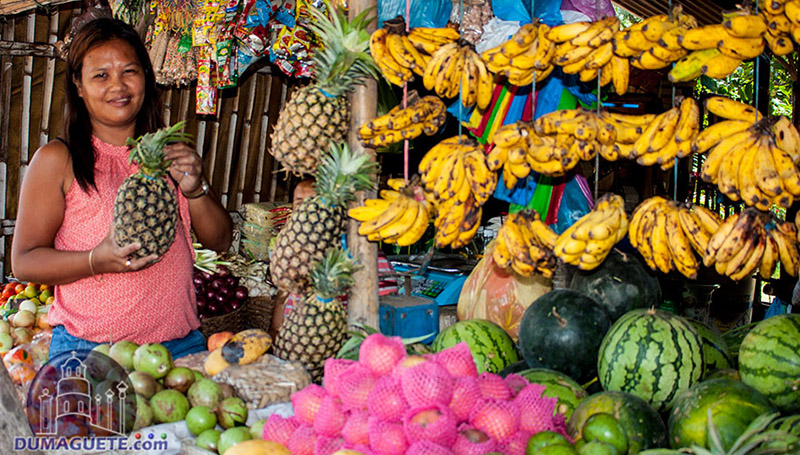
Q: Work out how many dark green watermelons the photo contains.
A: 2